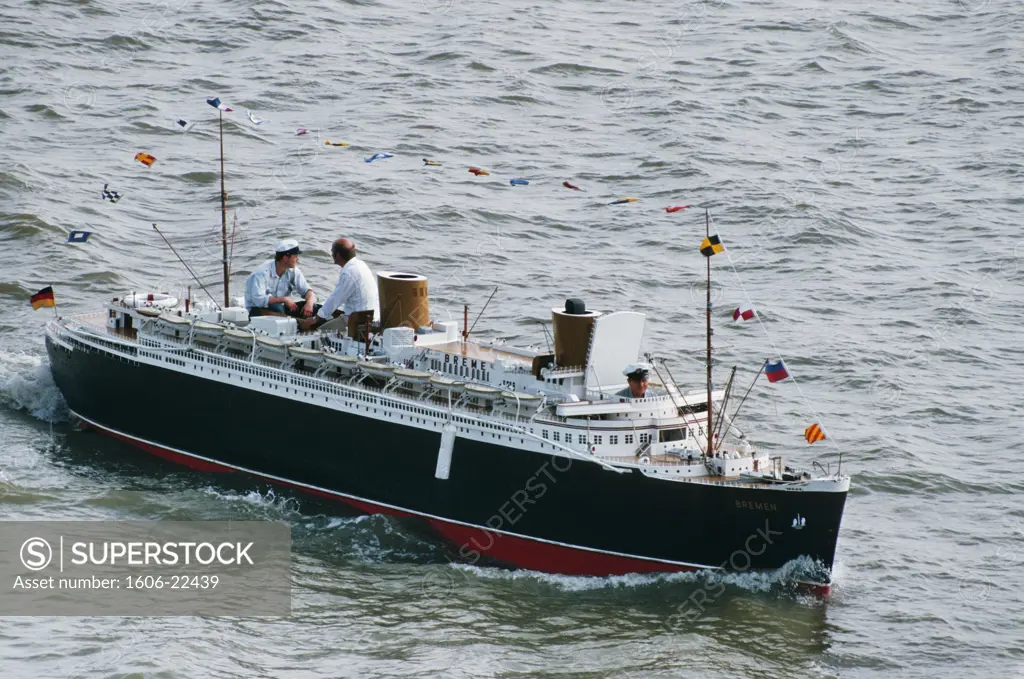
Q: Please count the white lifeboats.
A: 12